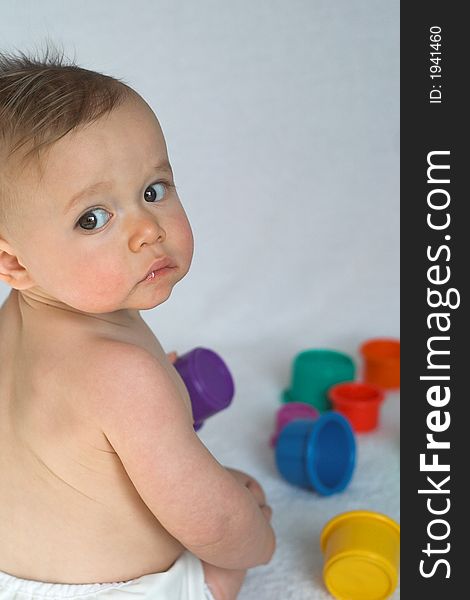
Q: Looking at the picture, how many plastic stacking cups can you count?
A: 7